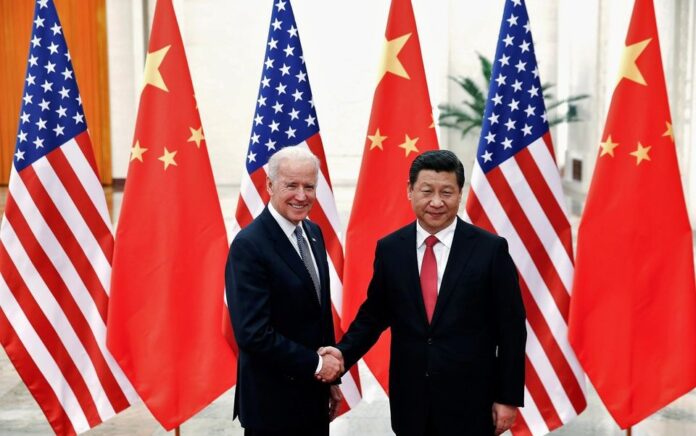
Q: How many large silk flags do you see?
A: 6